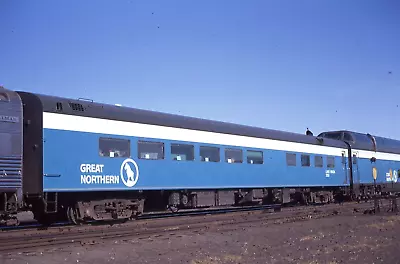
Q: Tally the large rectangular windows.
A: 6